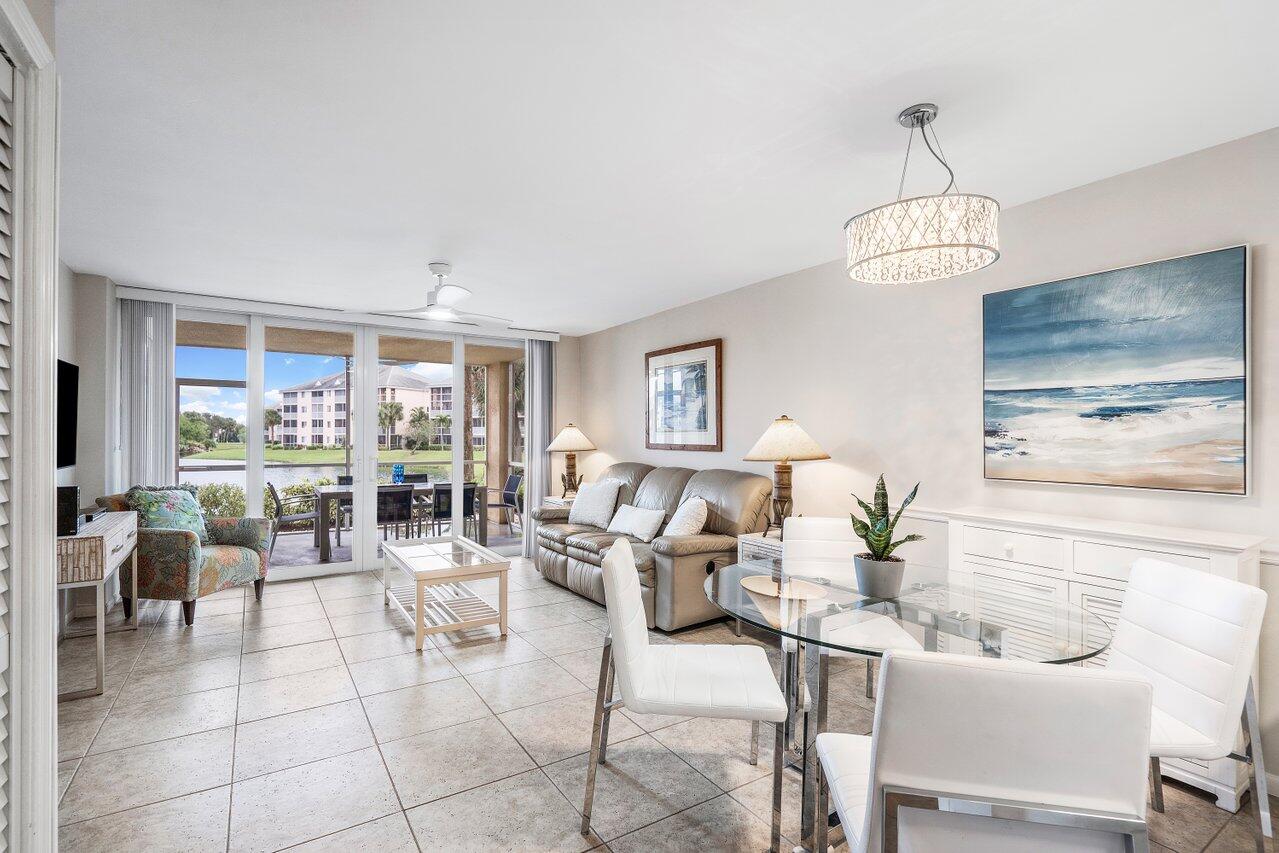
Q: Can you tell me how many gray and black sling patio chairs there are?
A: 6